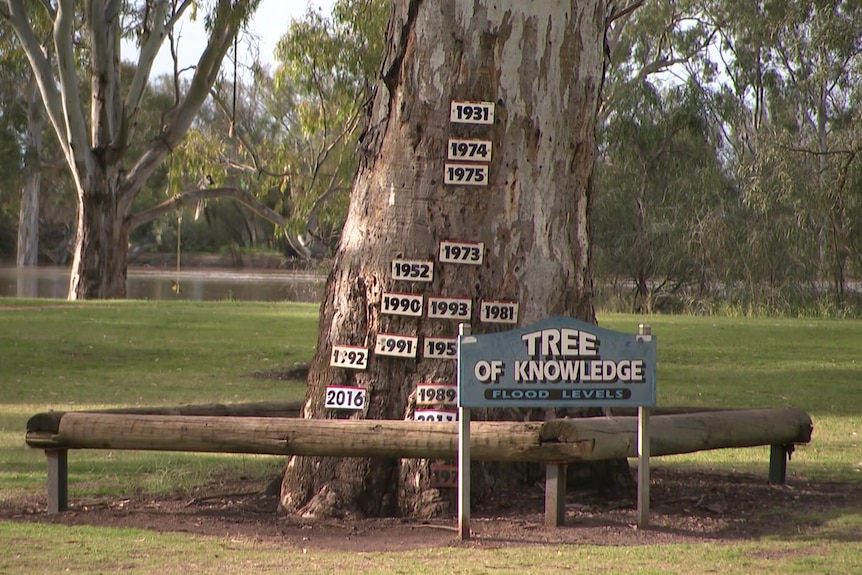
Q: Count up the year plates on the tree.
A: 15